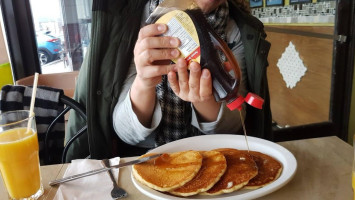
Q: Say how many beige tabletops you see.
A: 1